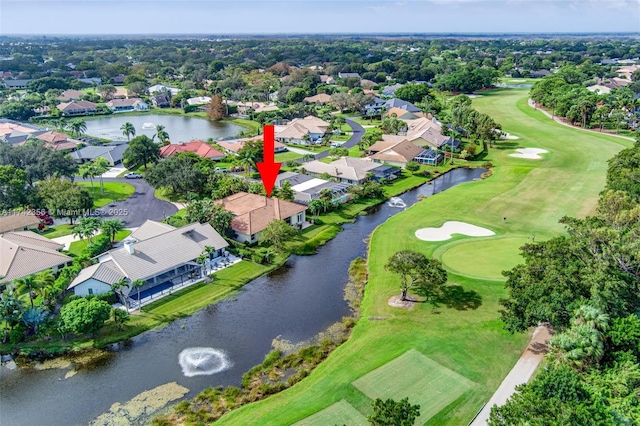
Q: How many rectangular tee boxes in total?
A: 2